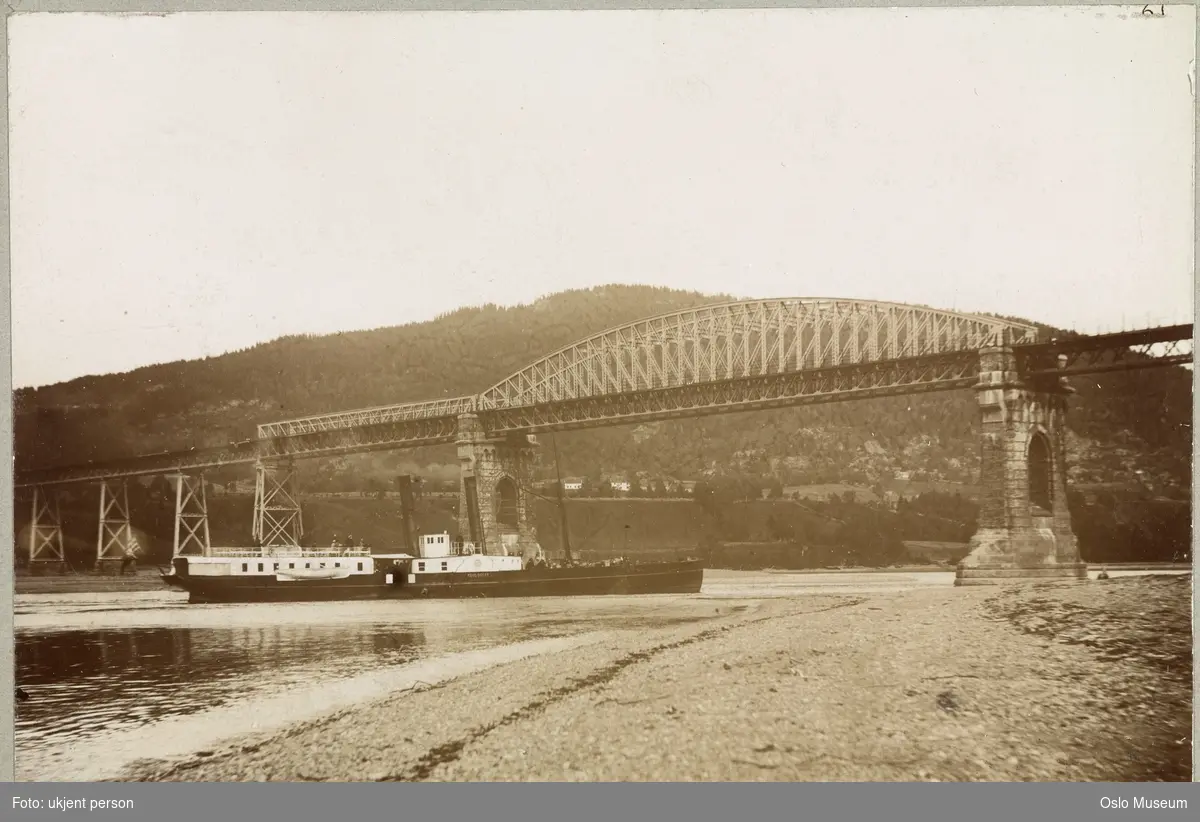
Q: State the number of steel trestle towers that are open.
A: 4